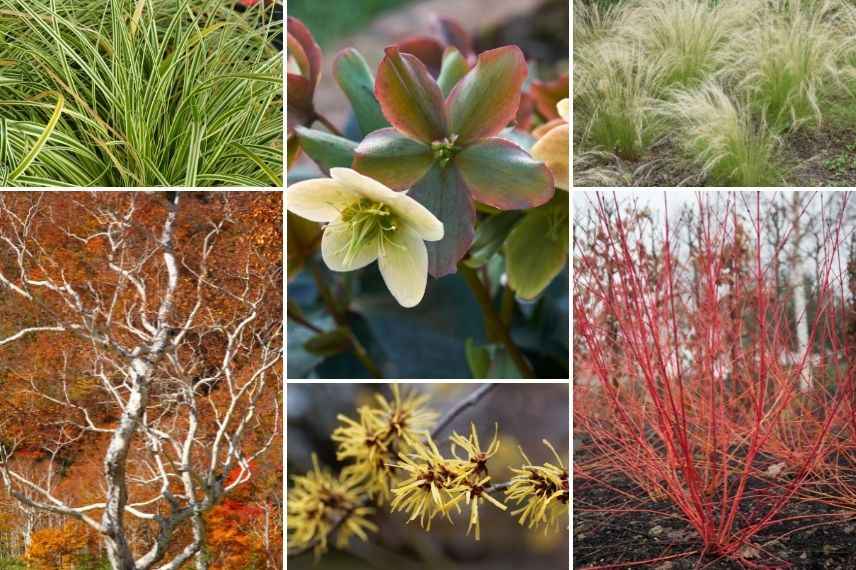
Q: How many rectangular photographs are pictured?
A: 6